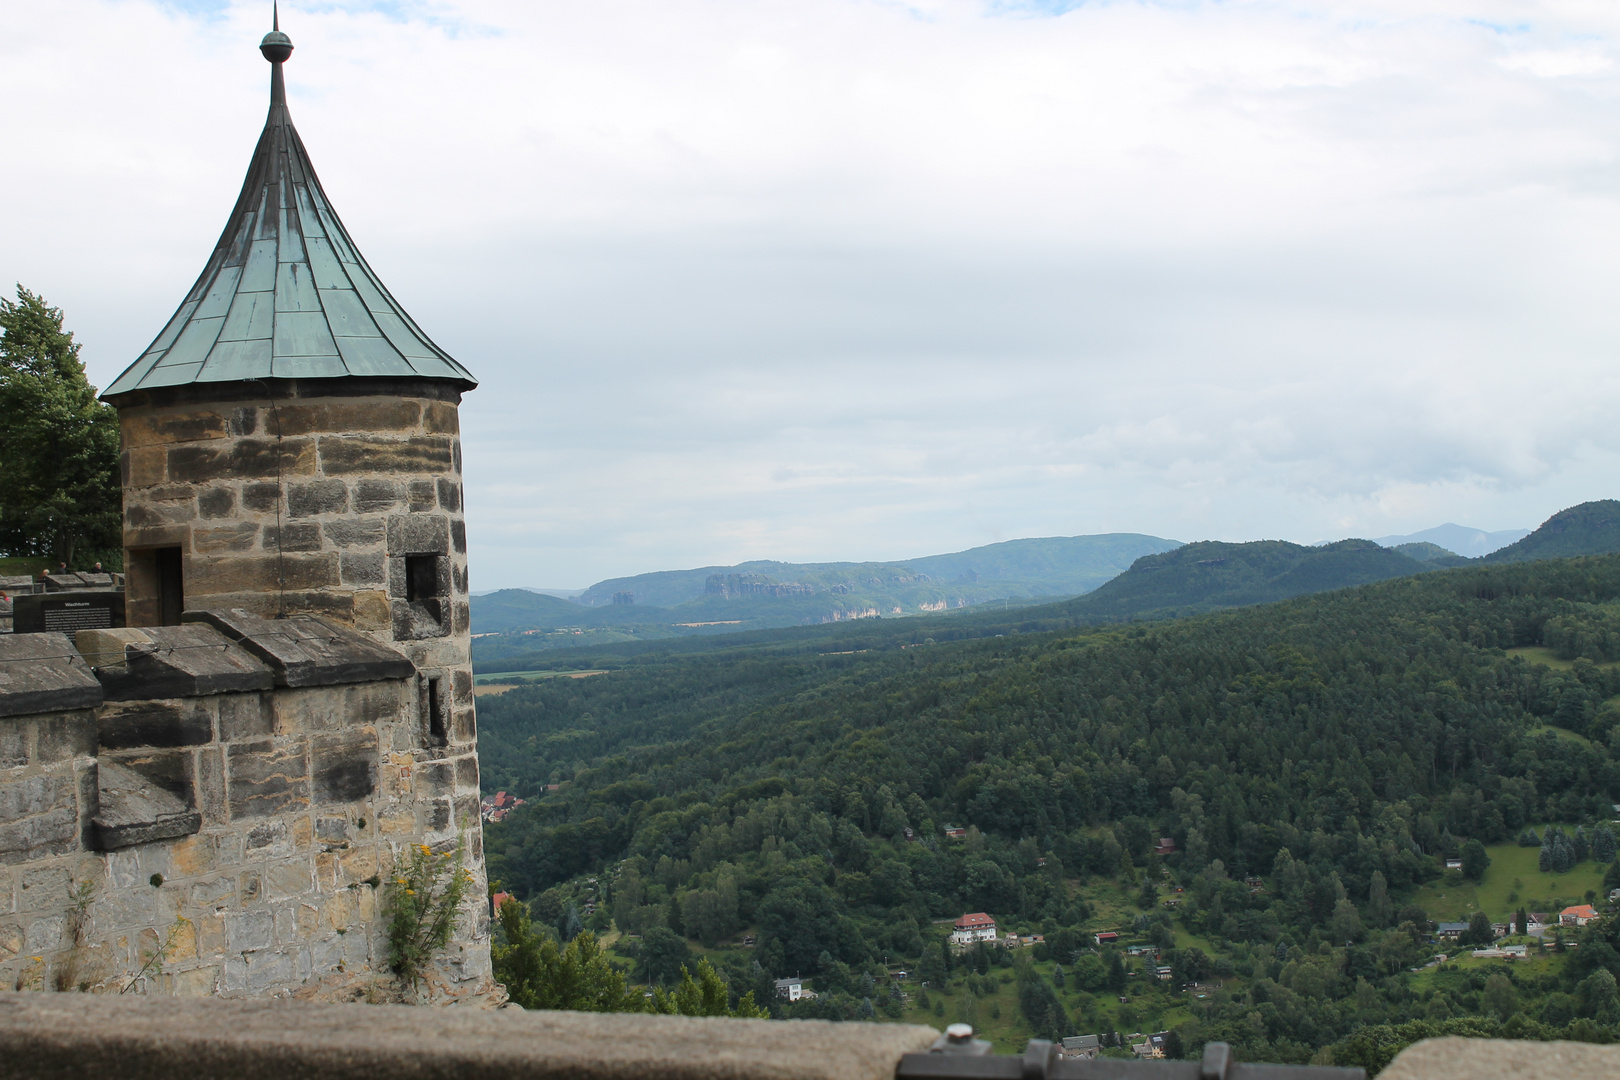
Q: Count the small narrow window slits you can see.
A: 2